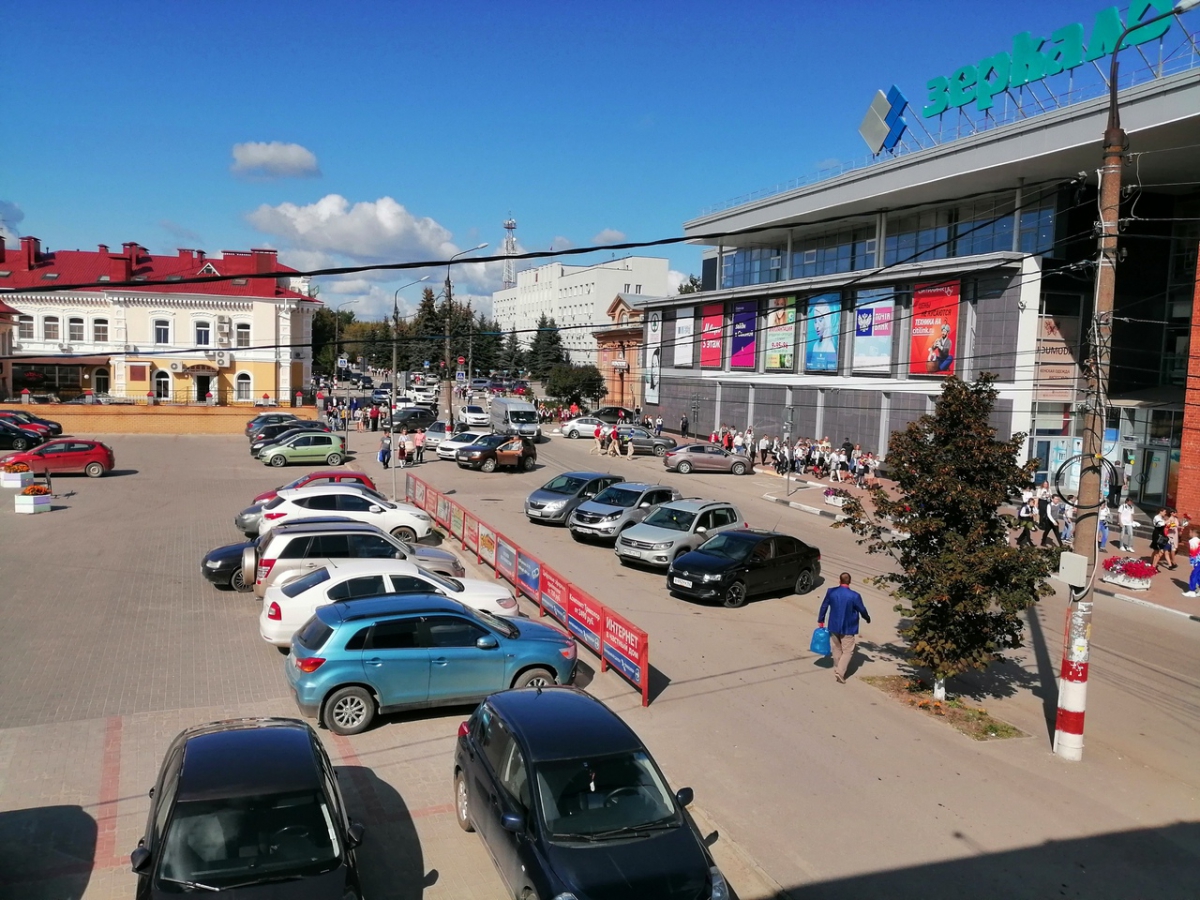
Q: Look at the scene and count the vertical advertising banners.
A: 8